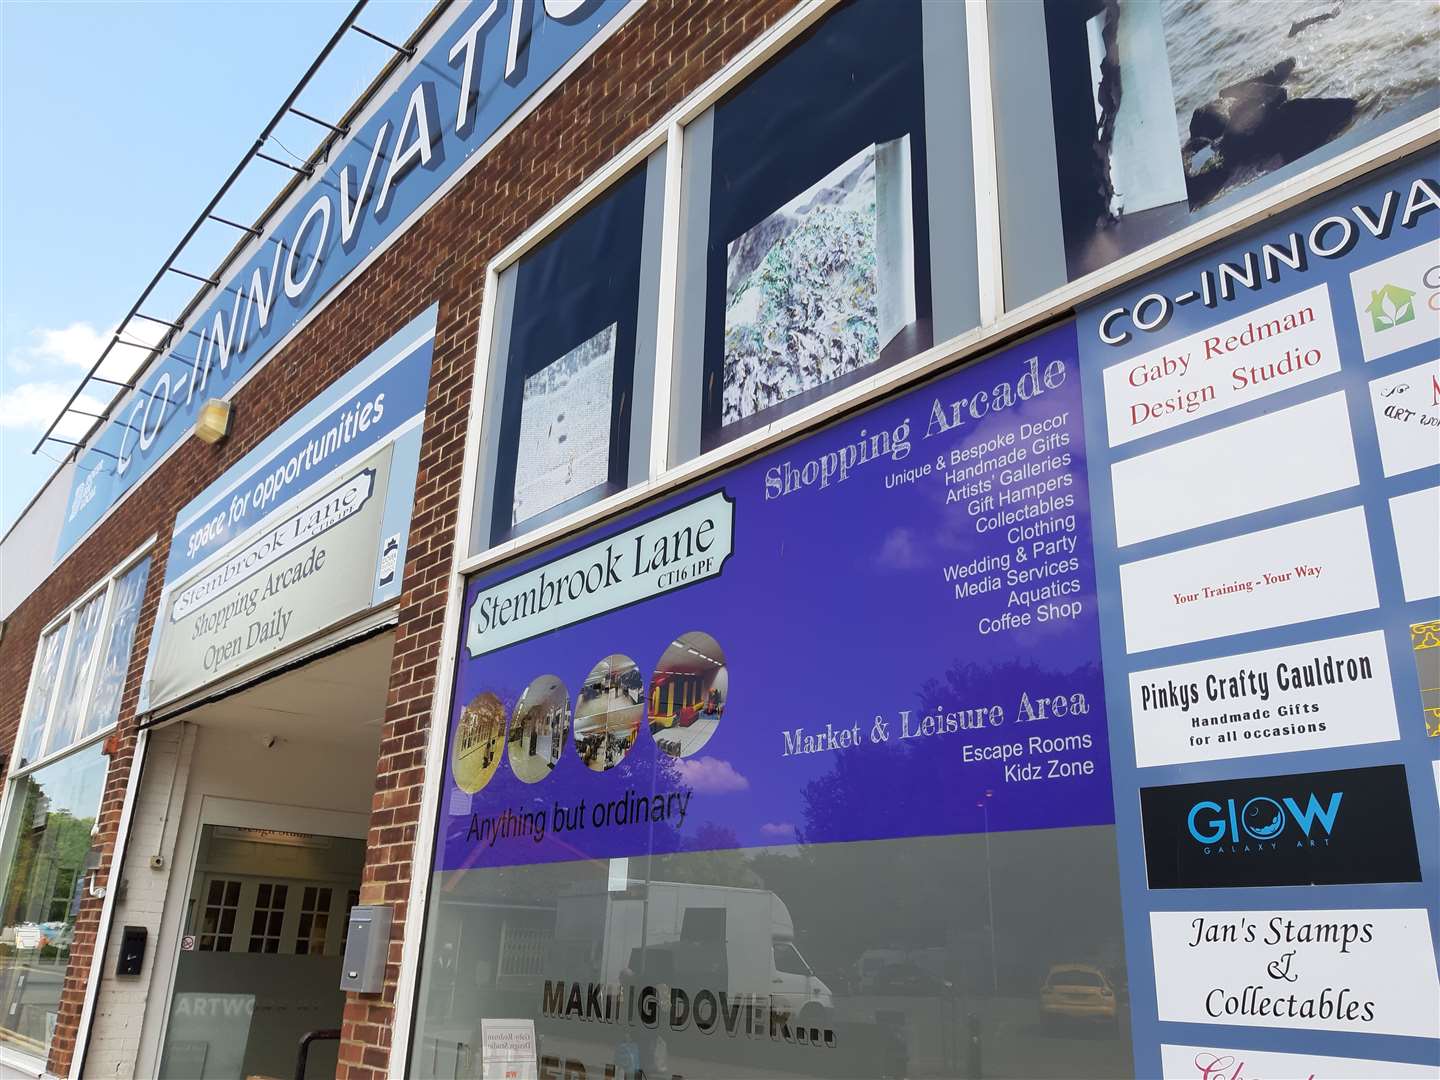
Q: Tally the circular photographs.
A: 4